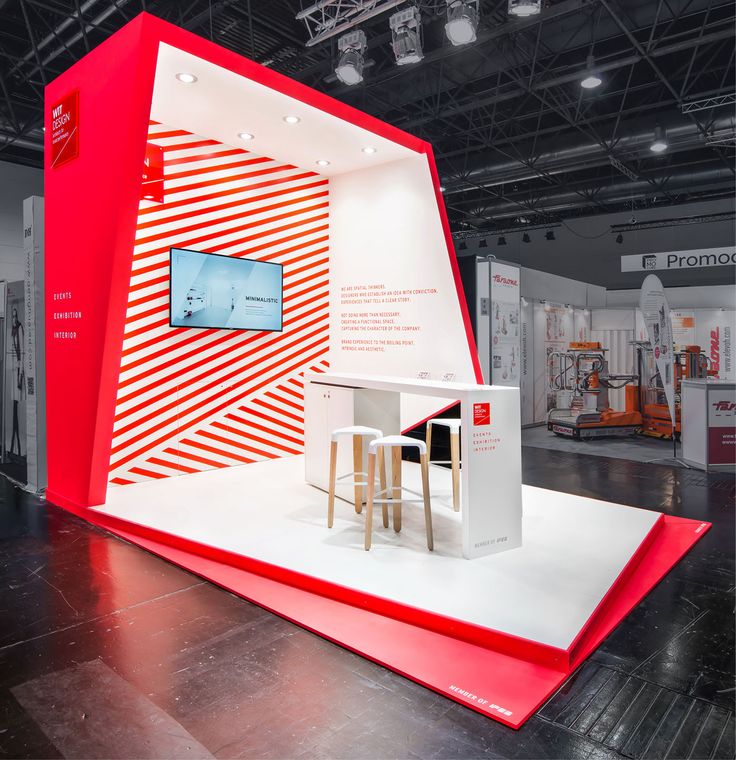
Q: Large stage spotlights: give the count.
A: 4